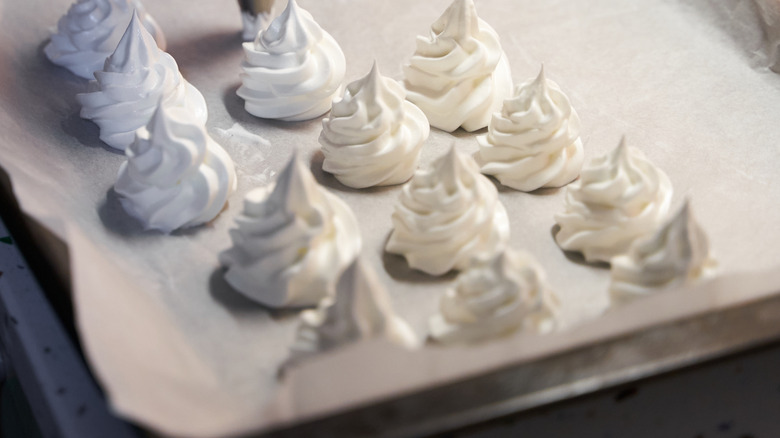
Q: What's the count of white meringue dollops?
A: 13